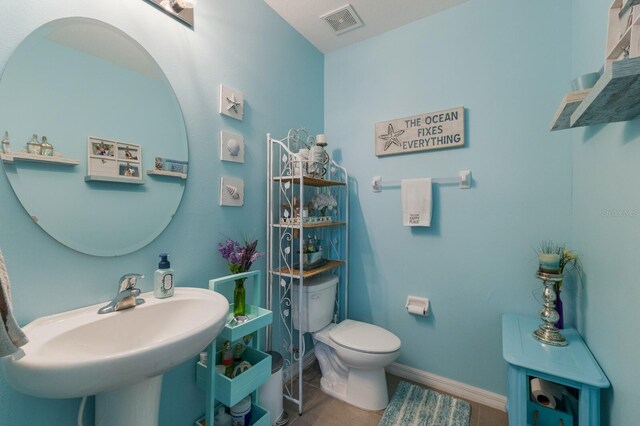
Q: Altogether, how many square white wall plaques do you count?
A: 3